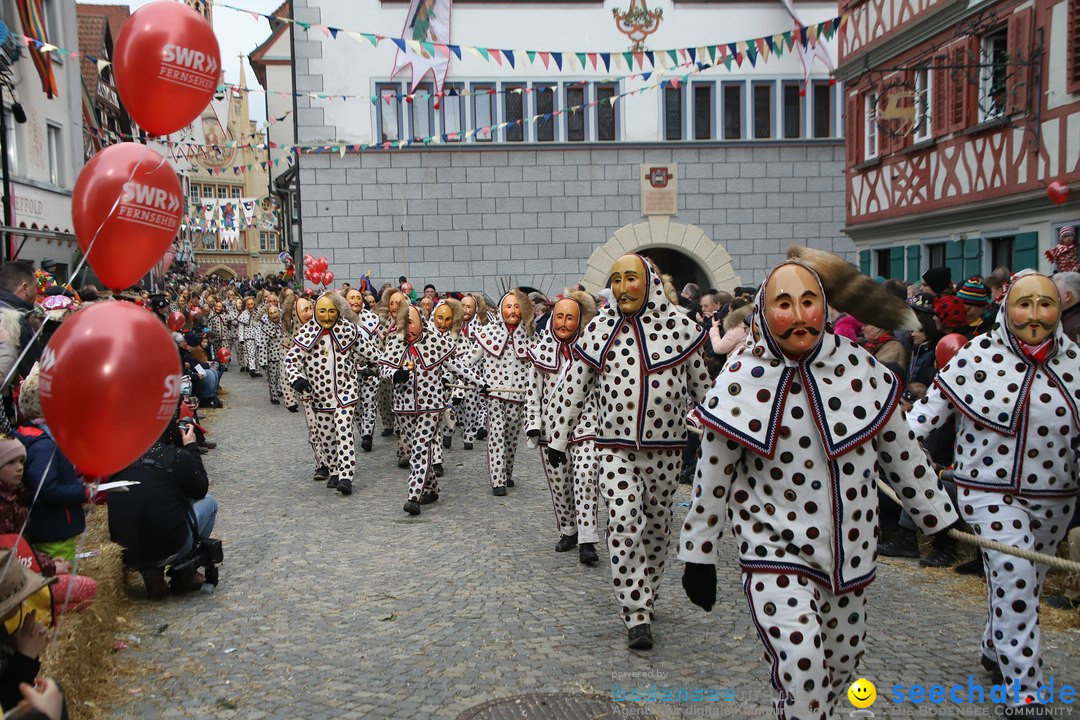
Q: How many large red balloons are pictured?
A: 3